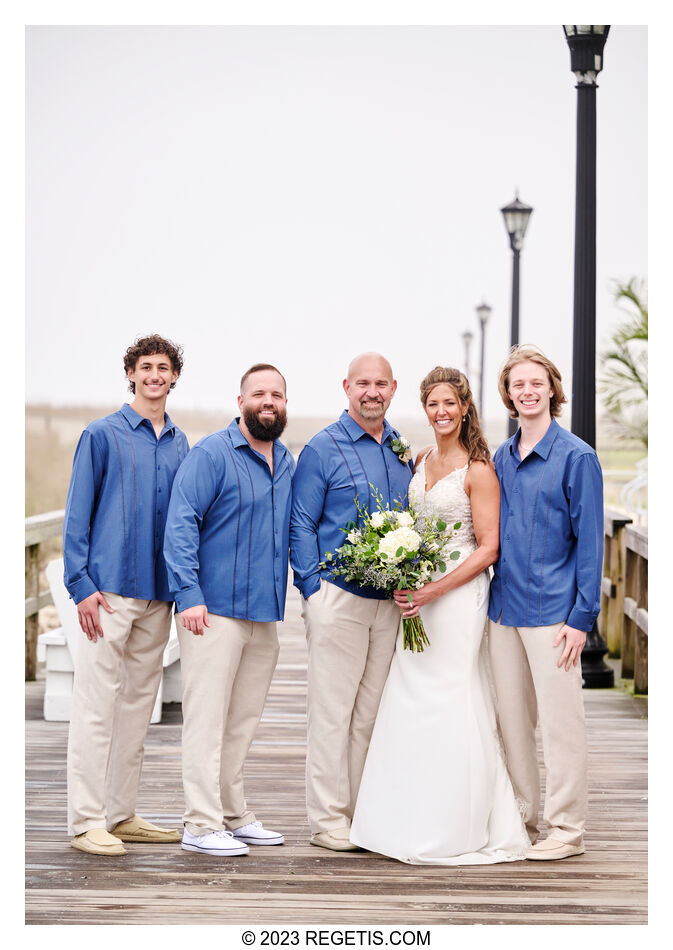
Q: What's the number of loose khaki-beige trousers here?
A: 4